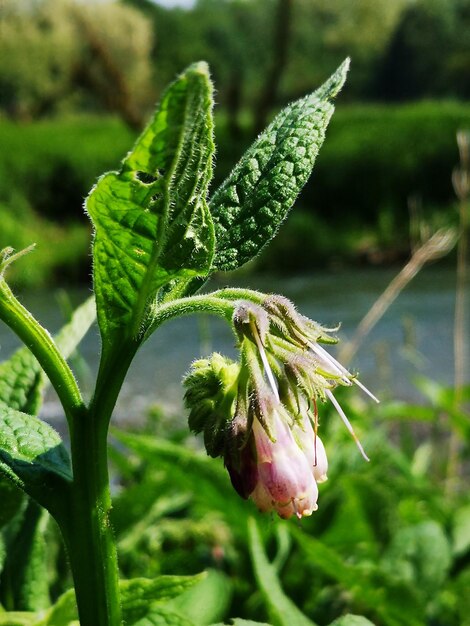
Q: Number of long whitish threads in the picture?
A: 4